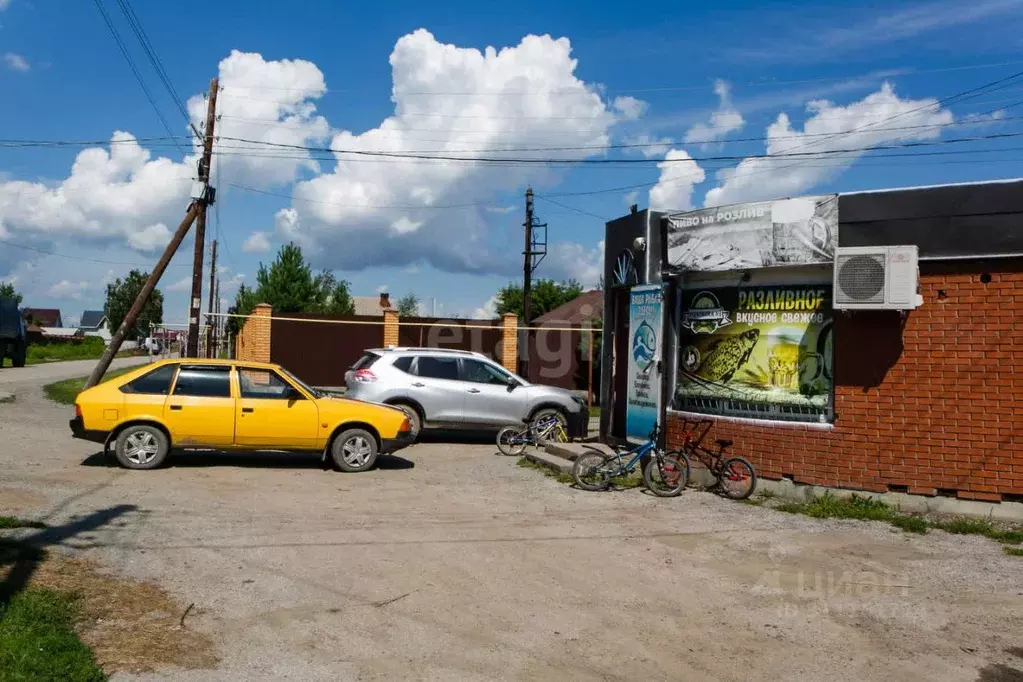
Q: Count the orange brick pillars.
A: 3